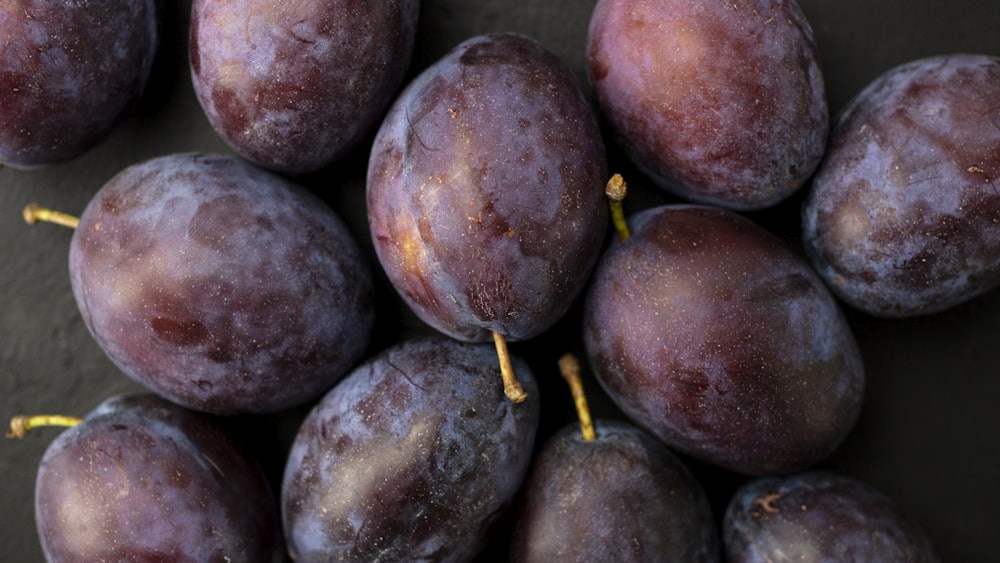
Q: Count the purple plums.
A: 11